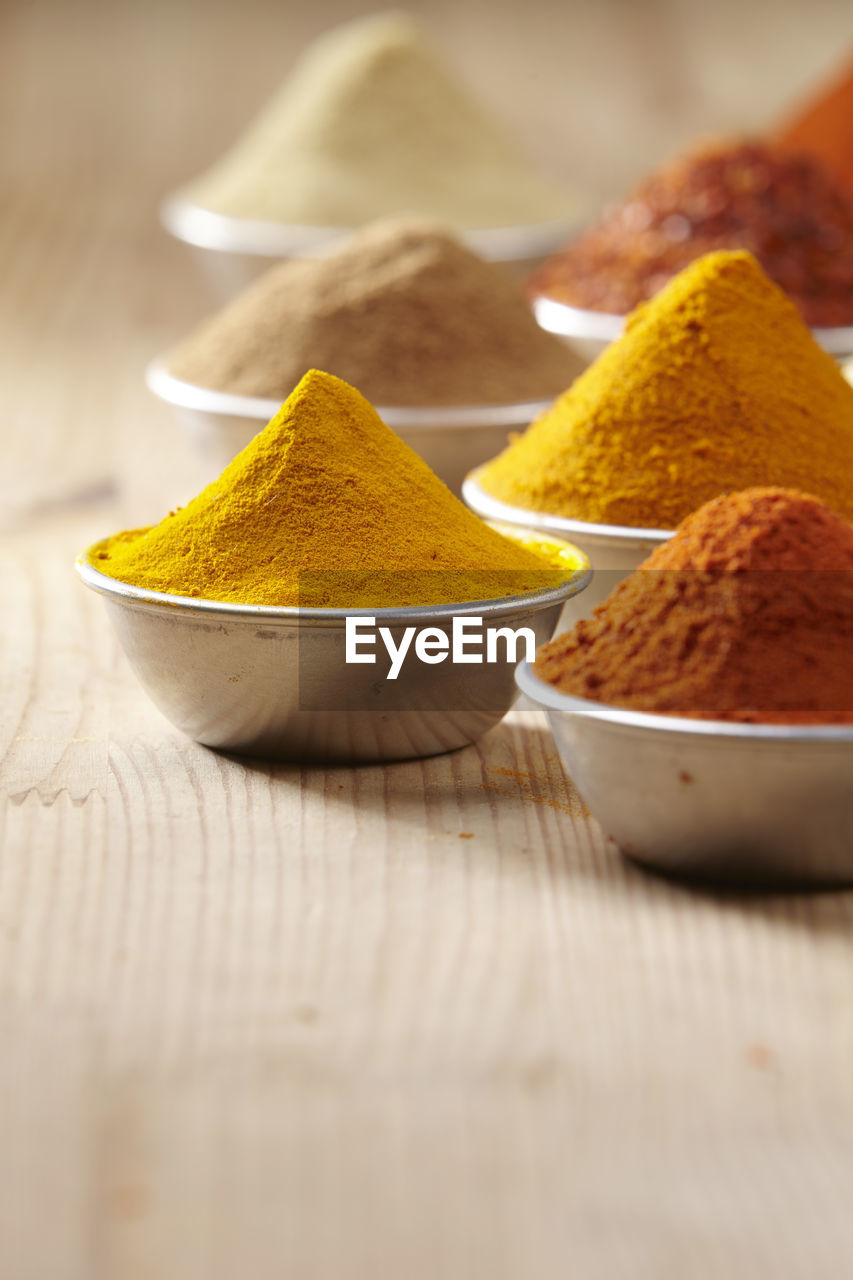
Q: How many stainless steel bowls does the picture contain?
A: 6